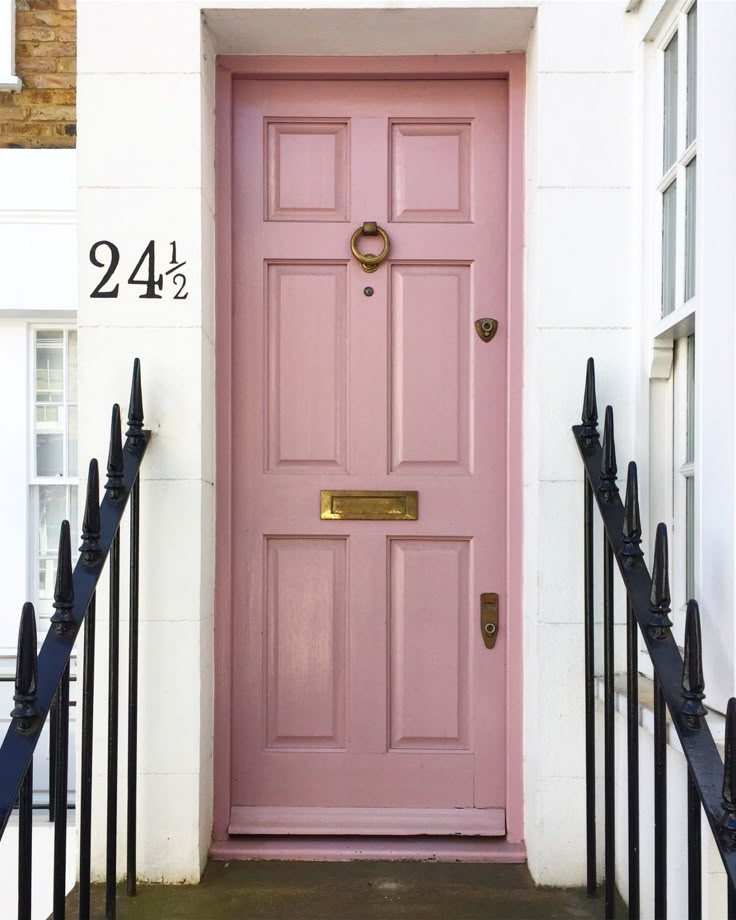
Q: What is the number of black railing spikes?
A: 11